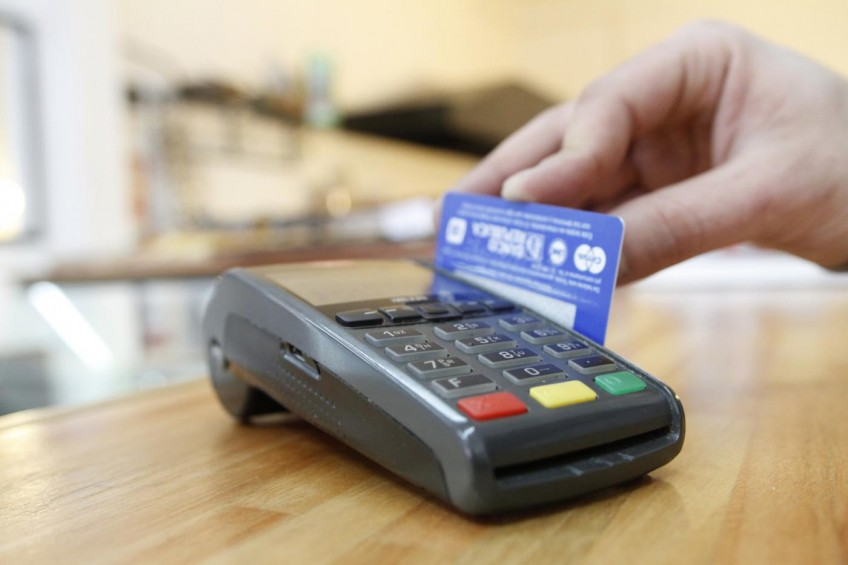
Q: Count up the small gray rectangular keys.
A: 12